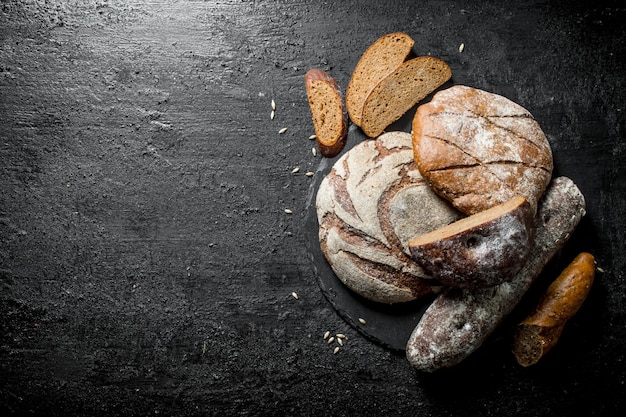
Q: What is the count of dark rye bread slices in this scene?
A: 3